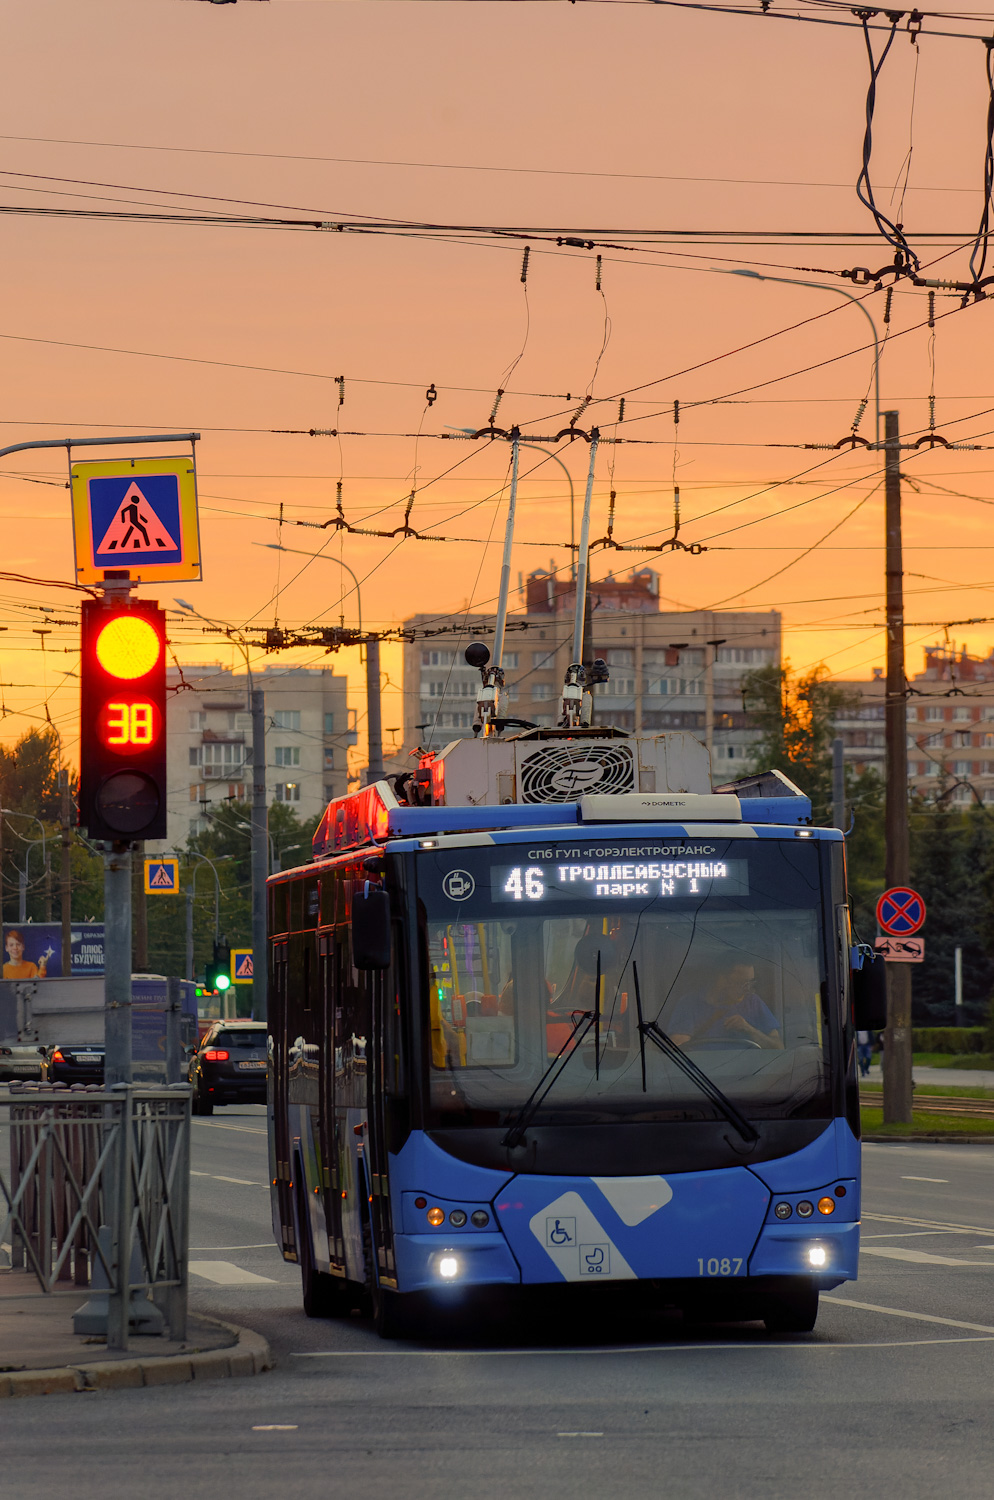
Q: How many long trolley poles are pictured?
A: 2